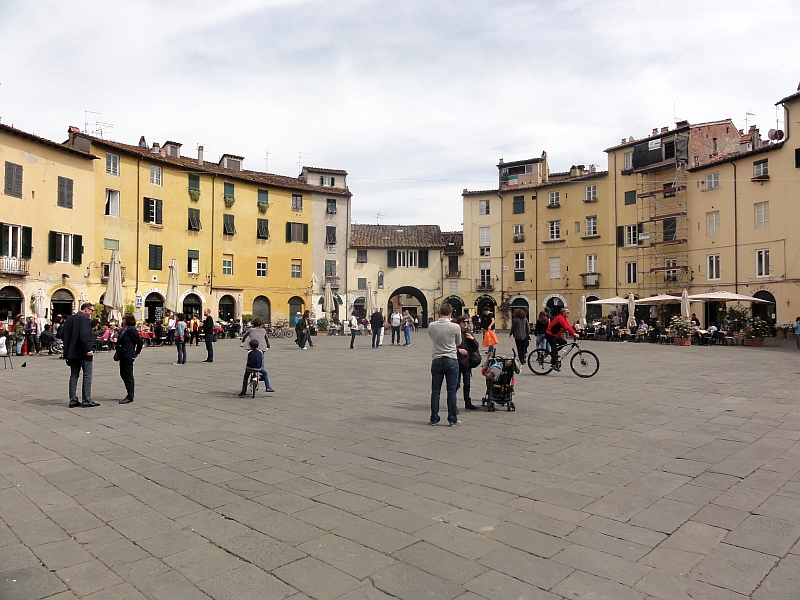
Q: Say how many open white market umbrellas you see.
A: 3